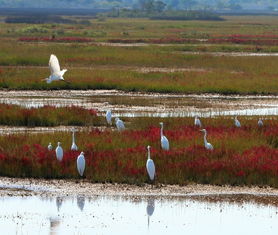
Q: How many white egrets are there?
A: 13